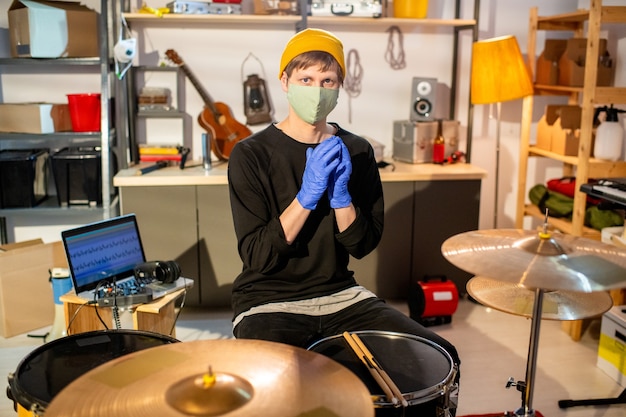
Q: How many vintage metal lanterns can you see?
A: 1